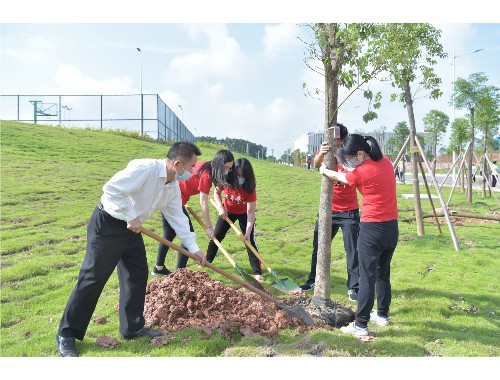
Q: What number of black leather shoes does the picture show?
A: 2